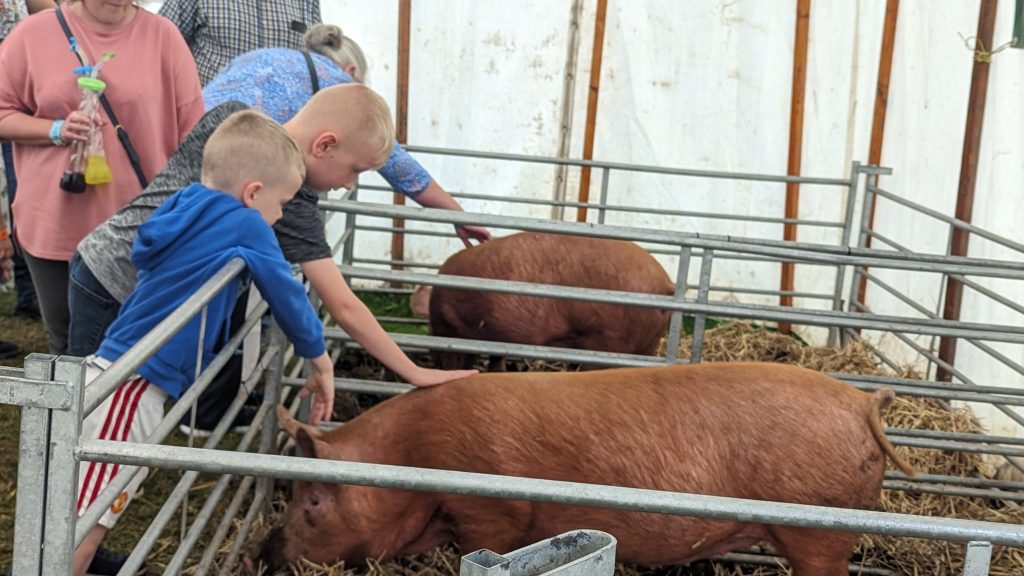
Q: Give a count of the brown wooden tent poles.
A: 5